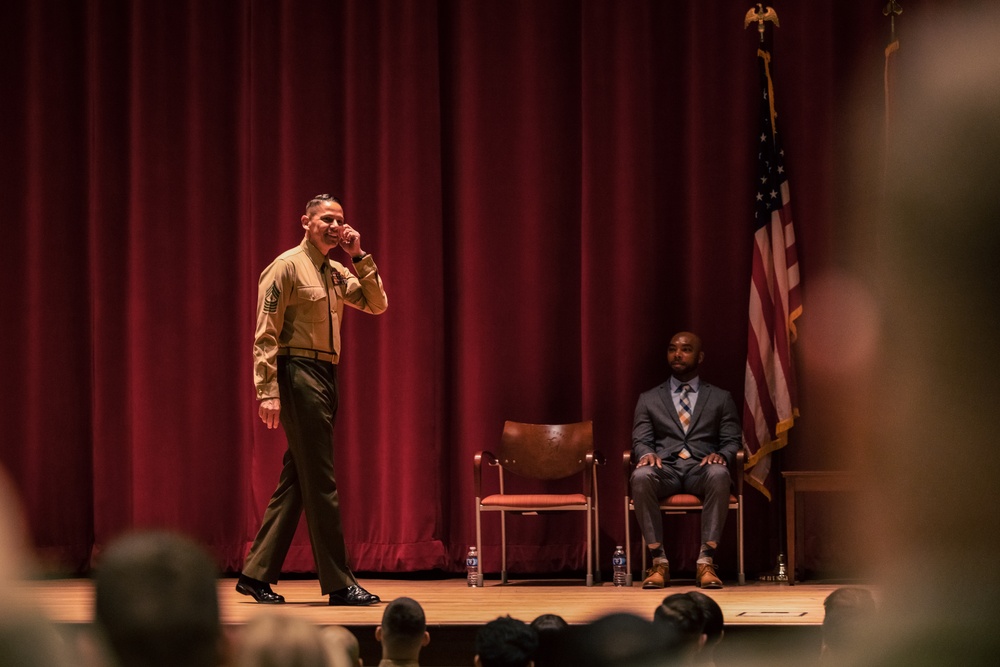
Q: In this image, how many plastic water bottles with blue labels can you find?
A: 2